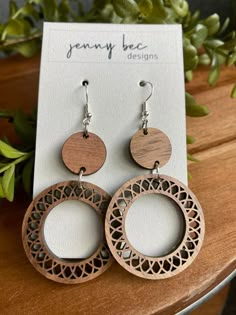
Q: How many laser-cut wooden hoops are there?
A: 2